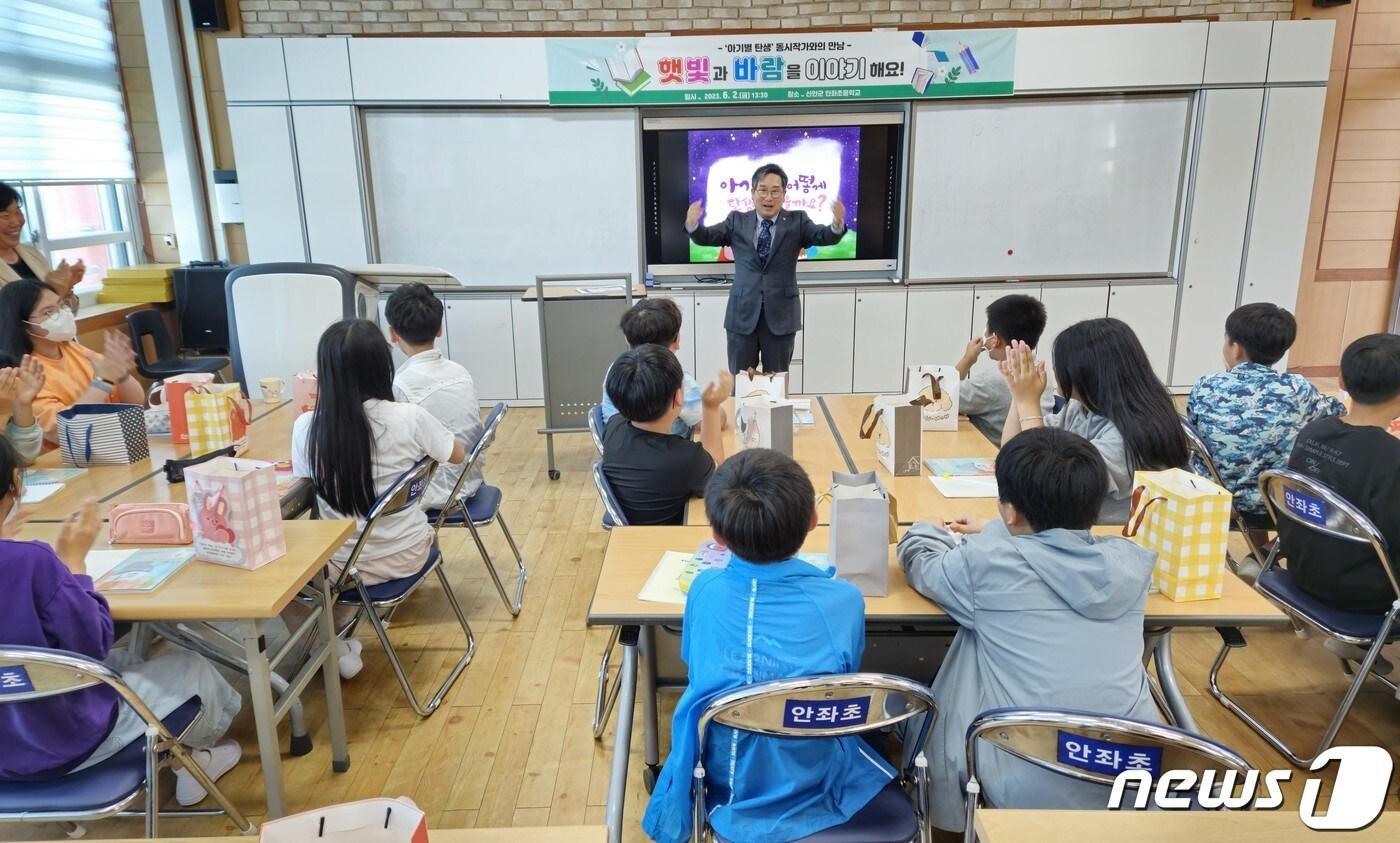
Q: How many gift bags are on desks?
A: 12